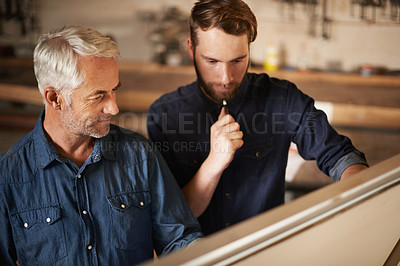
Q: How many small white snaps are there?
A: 7